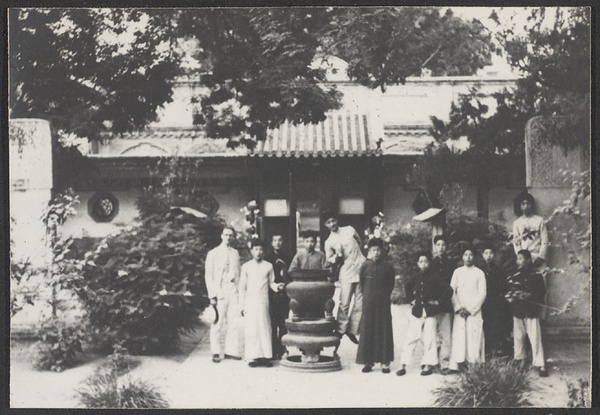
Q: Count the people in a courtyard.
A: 12